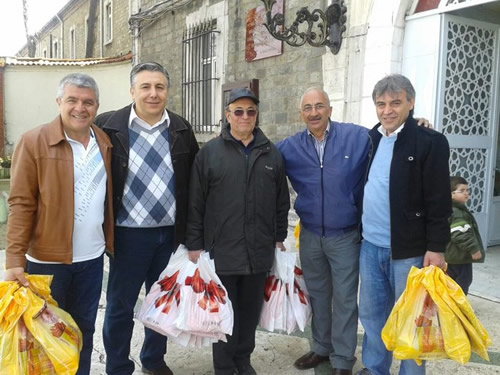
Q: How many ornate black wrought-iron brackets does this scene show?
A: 1